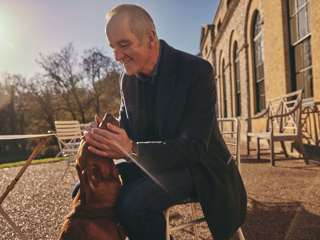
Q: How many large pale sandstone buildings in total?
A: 1